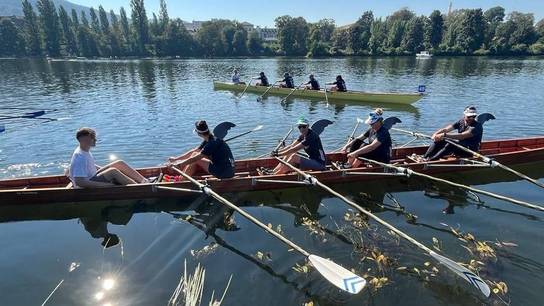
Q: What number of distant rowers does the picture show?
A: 5